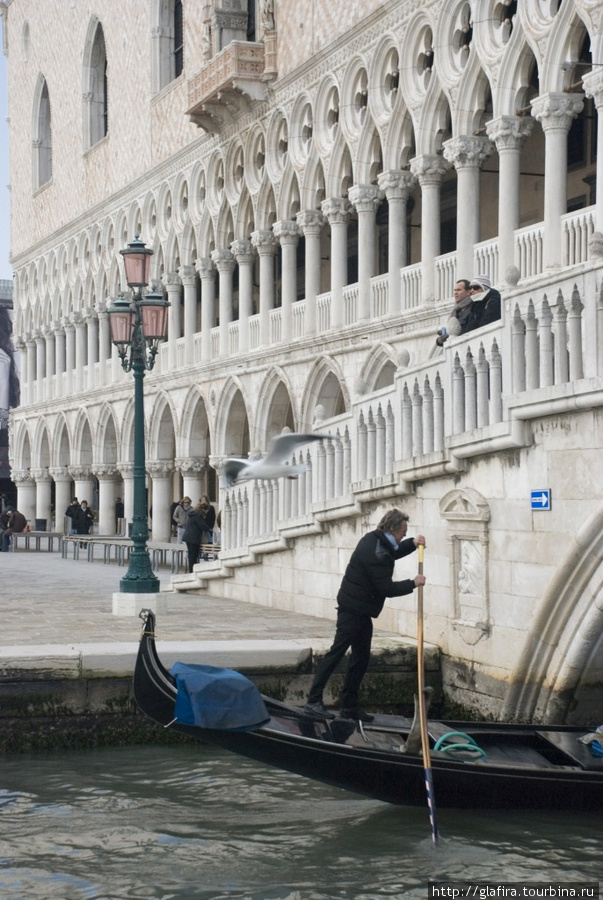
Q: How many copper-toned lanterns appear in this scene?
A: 3